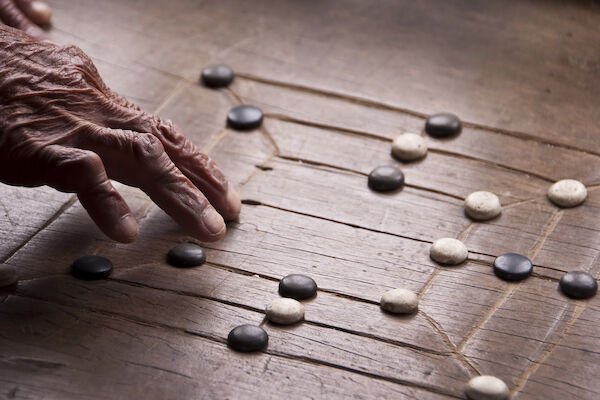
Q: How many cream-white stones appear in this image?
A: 7